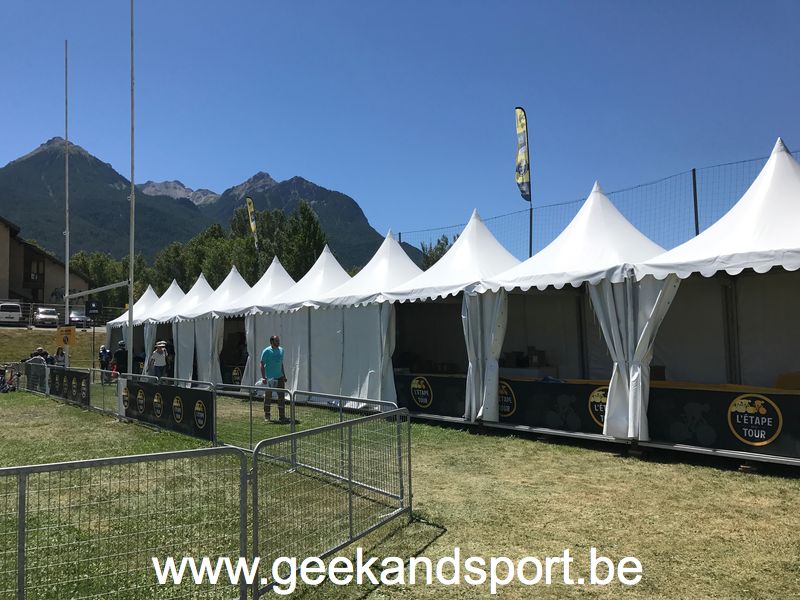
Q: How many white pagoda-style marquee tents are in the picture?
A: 10